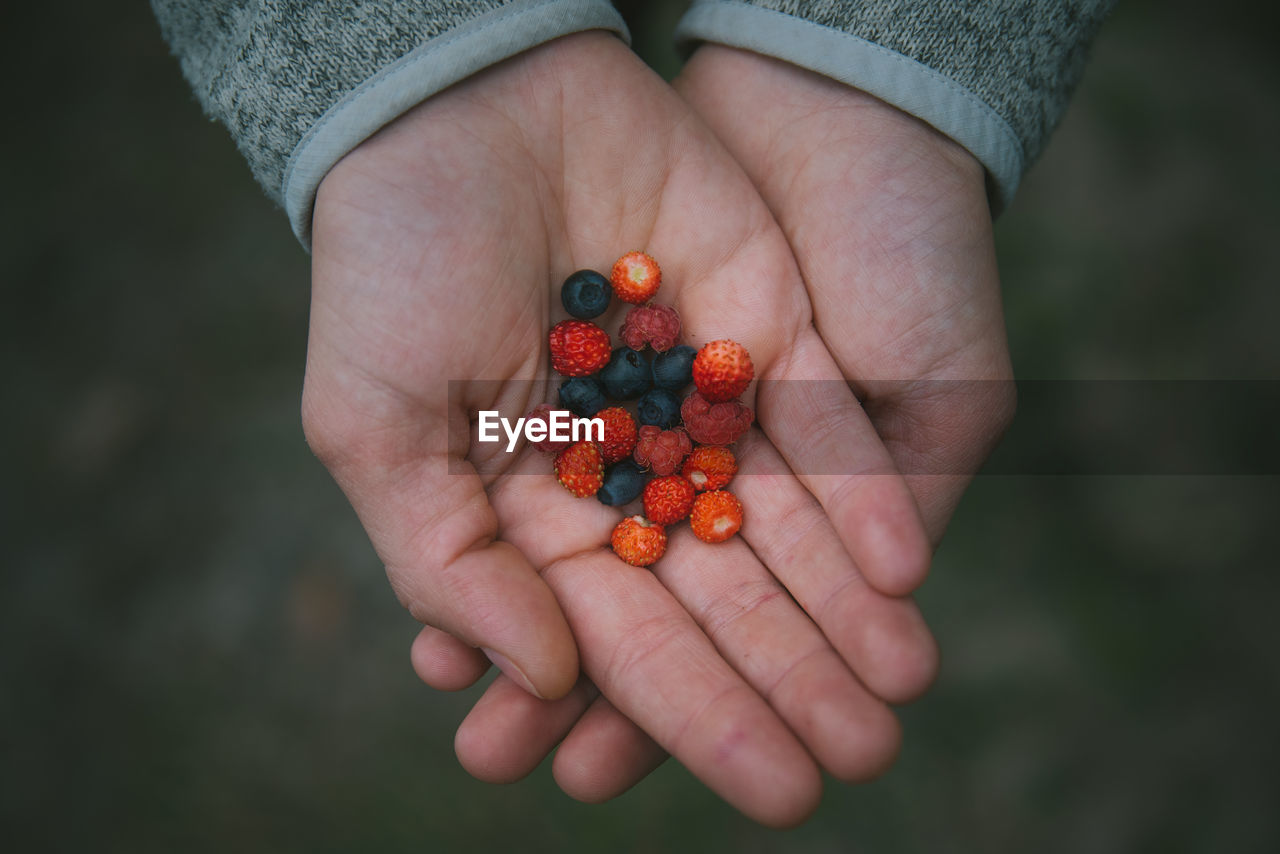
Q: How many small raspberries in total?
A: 4